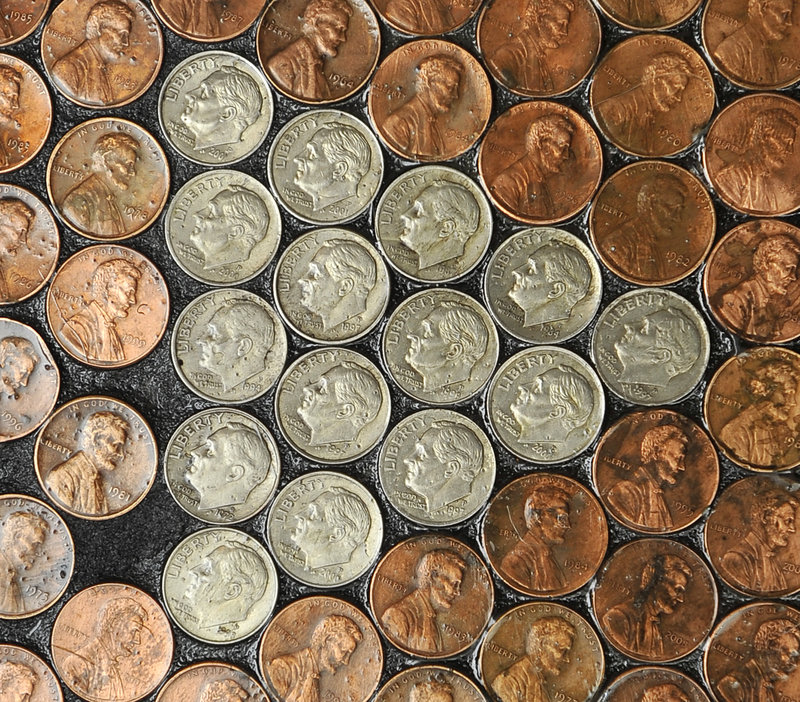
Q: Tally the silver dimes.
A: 15